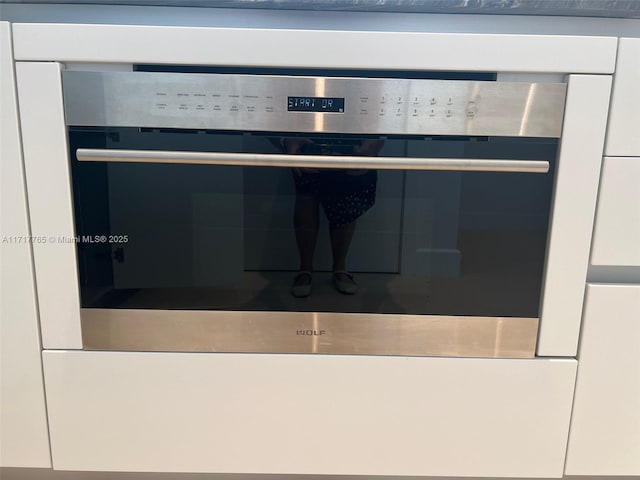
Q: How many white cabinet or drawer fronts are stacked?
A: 3